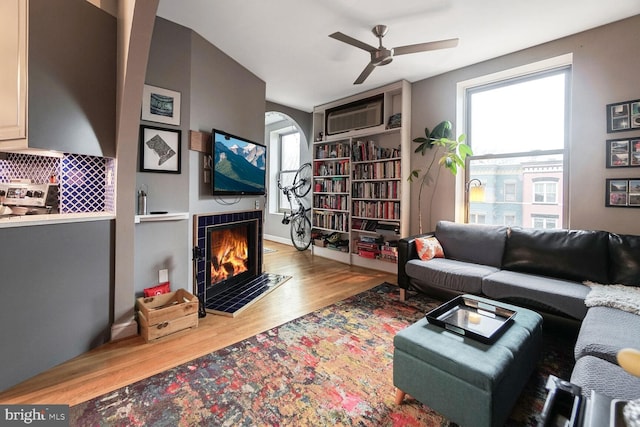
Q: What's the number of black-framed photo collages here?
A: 3